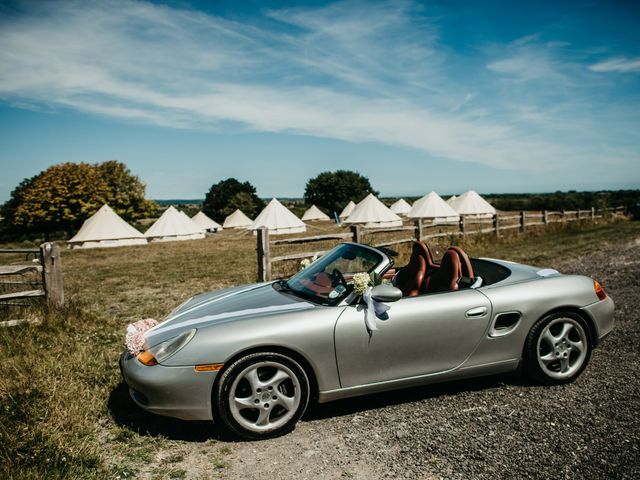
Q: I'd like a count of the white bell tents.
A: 13